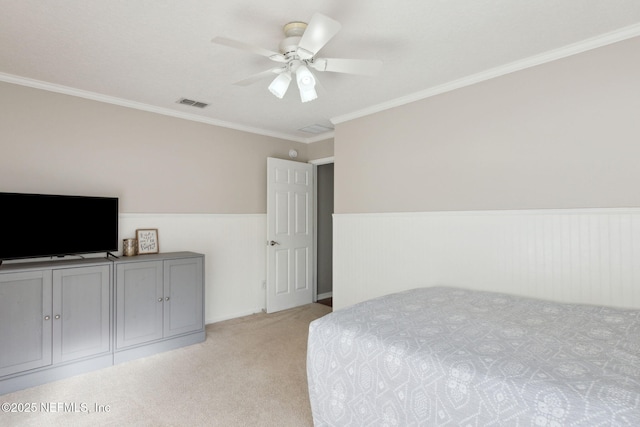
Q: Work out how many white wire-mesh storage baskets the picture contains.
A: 0